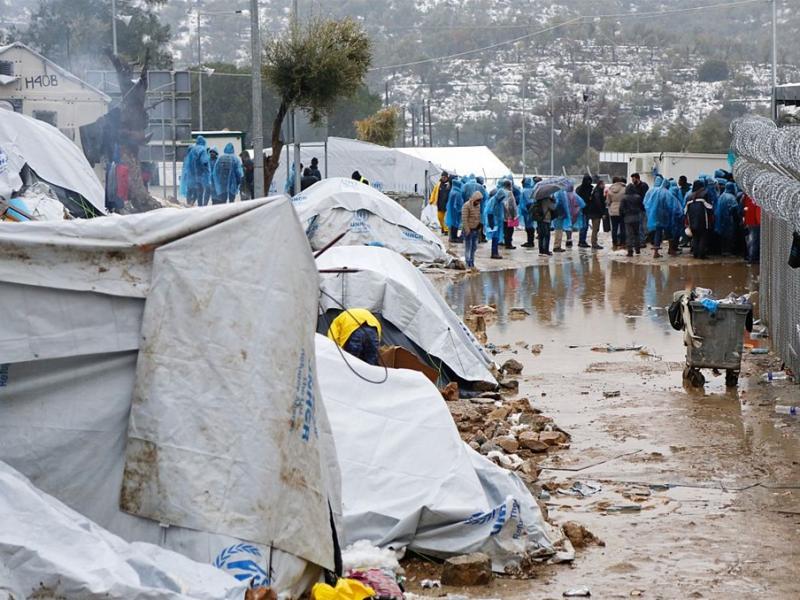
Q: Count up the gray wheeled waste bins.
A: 1